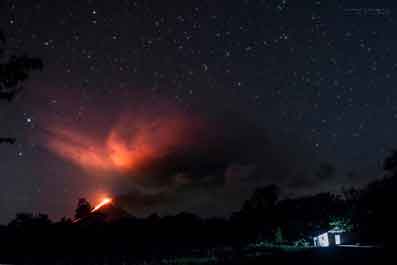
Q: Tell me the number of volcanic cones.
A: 1